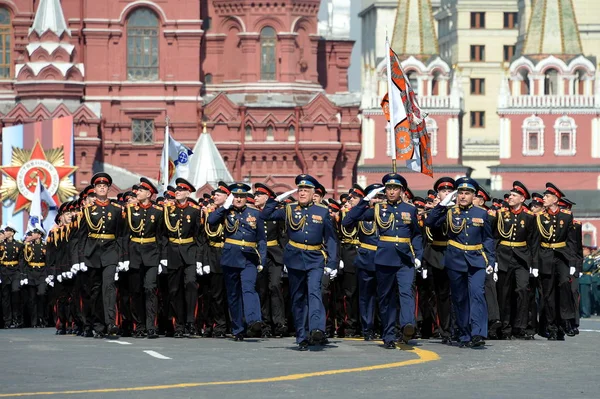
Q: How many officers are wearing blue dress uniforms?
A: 5